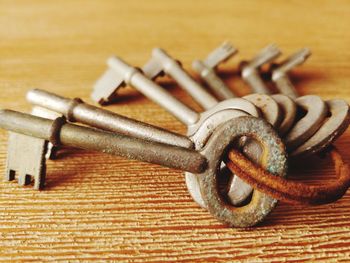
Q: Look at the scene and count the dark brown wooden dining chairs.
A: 0